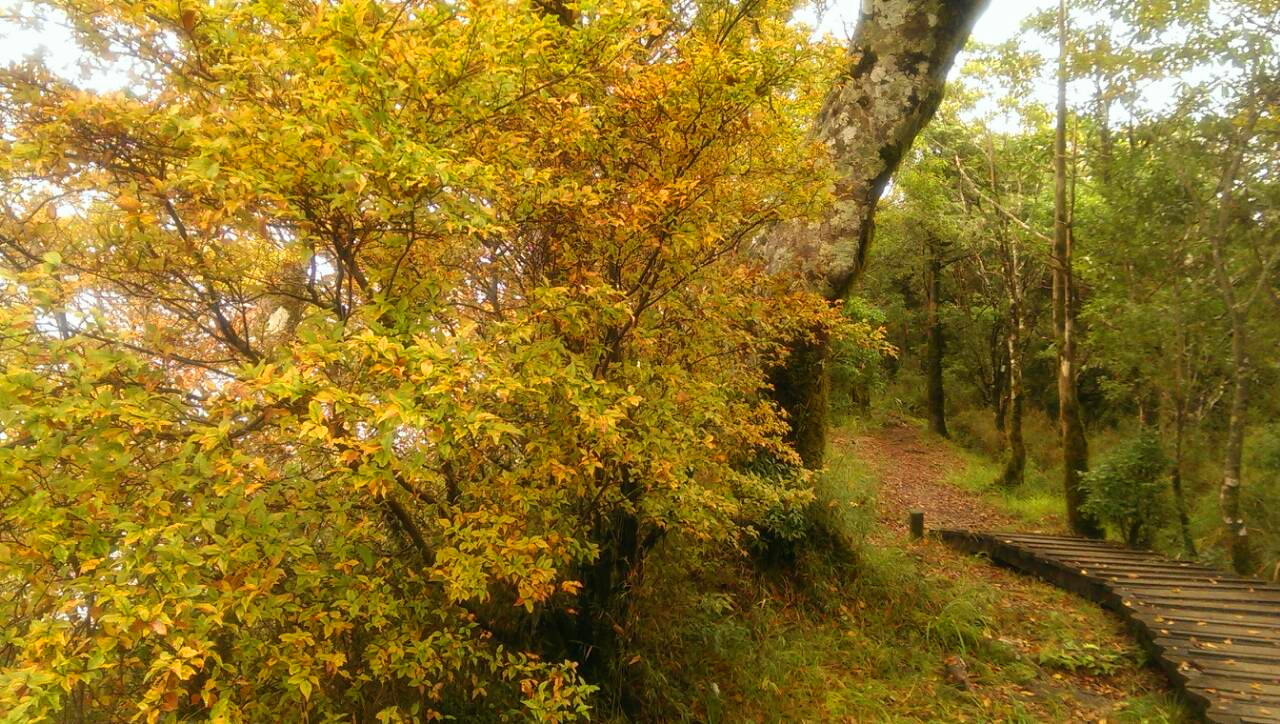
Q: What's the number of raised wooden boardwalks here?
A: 1